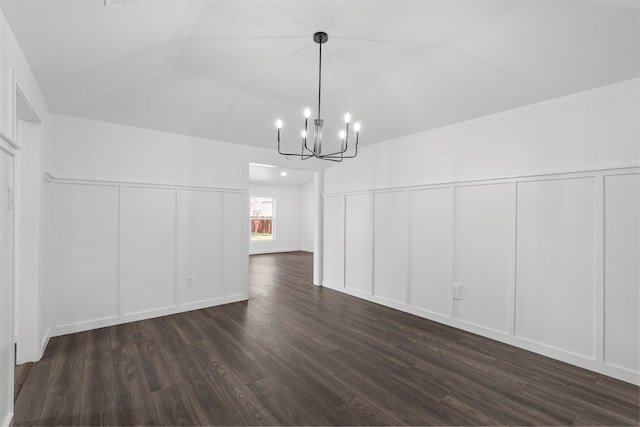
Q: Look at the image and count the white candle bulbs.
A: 6